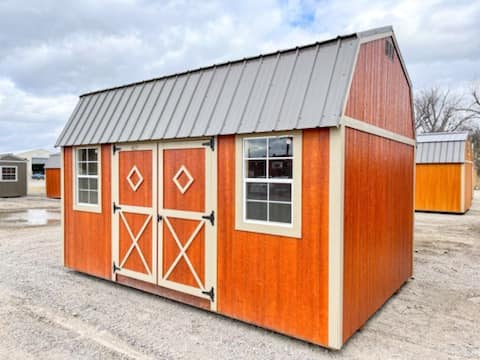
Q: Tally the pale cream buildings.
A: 1